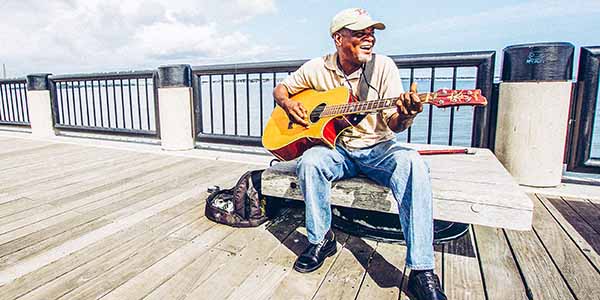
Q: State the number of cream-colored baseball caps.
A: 1